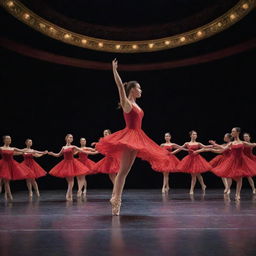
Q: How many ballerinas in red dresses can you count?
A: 11